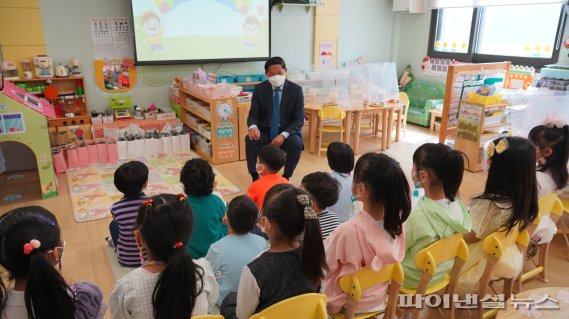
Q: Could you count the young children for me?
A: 13